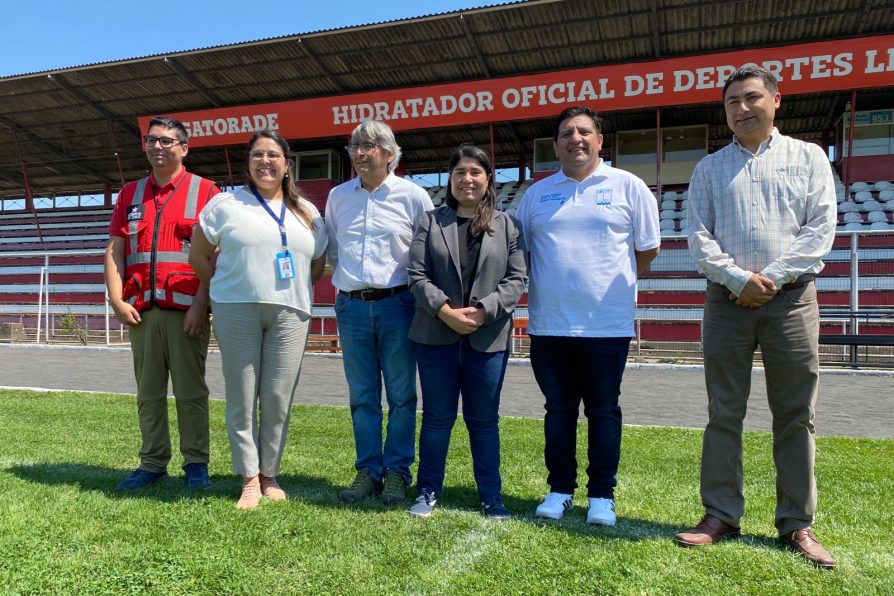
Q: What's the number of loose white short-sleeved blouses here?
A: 1